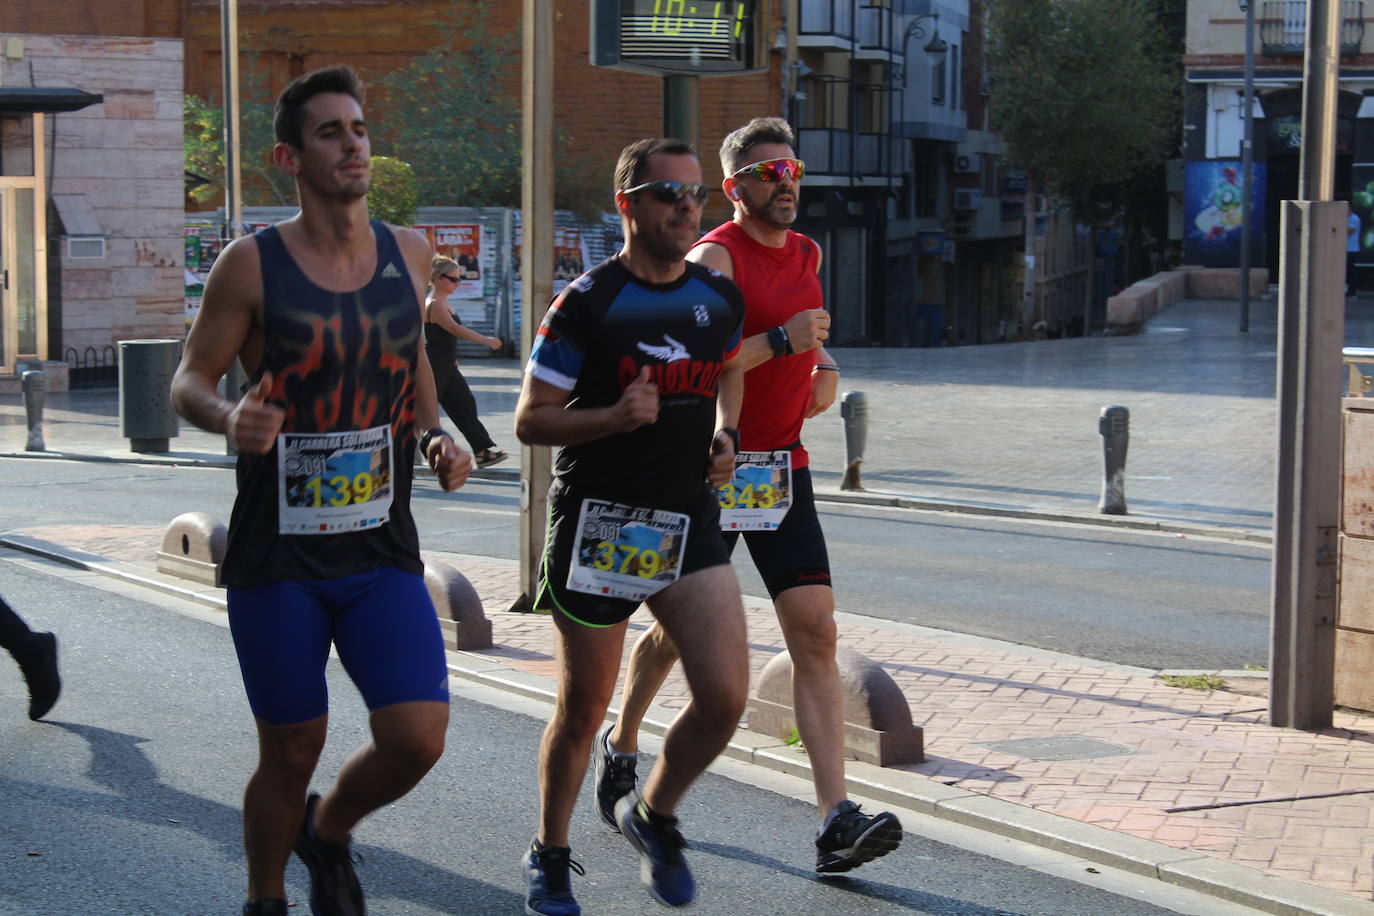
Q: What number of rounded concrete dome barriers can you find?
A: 3